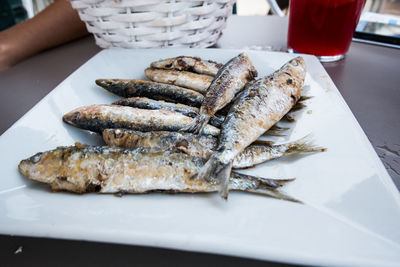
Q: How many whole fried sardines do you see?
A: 9